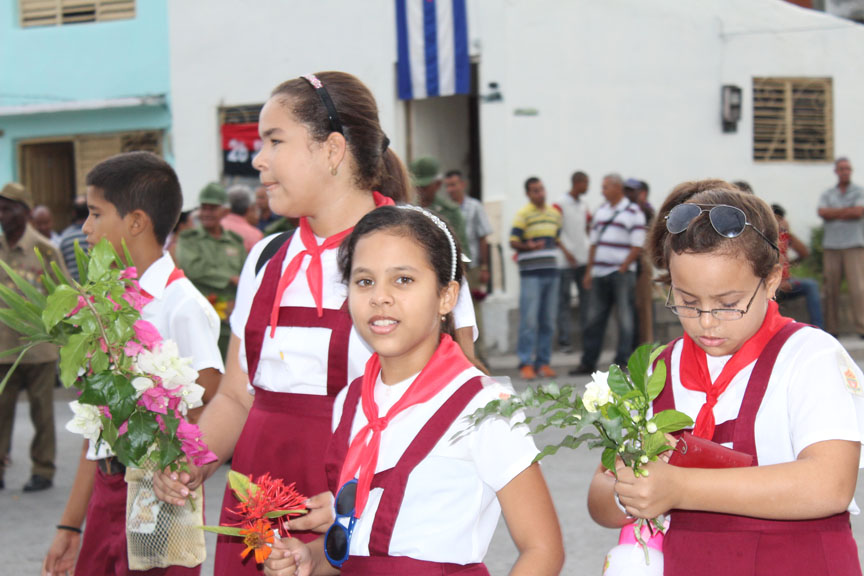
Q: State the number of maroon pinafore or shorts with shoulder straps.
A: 3